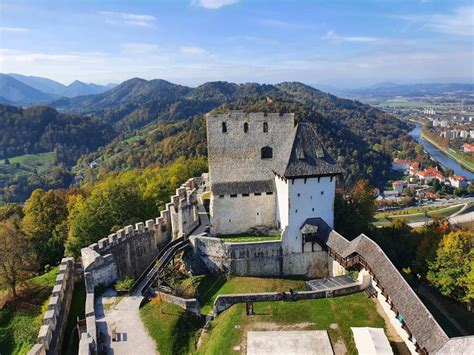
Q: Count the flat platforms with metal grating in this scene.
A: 1